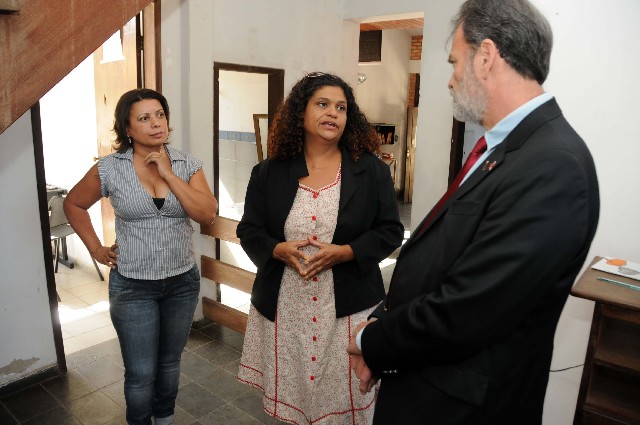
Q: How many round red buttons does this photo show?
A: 9